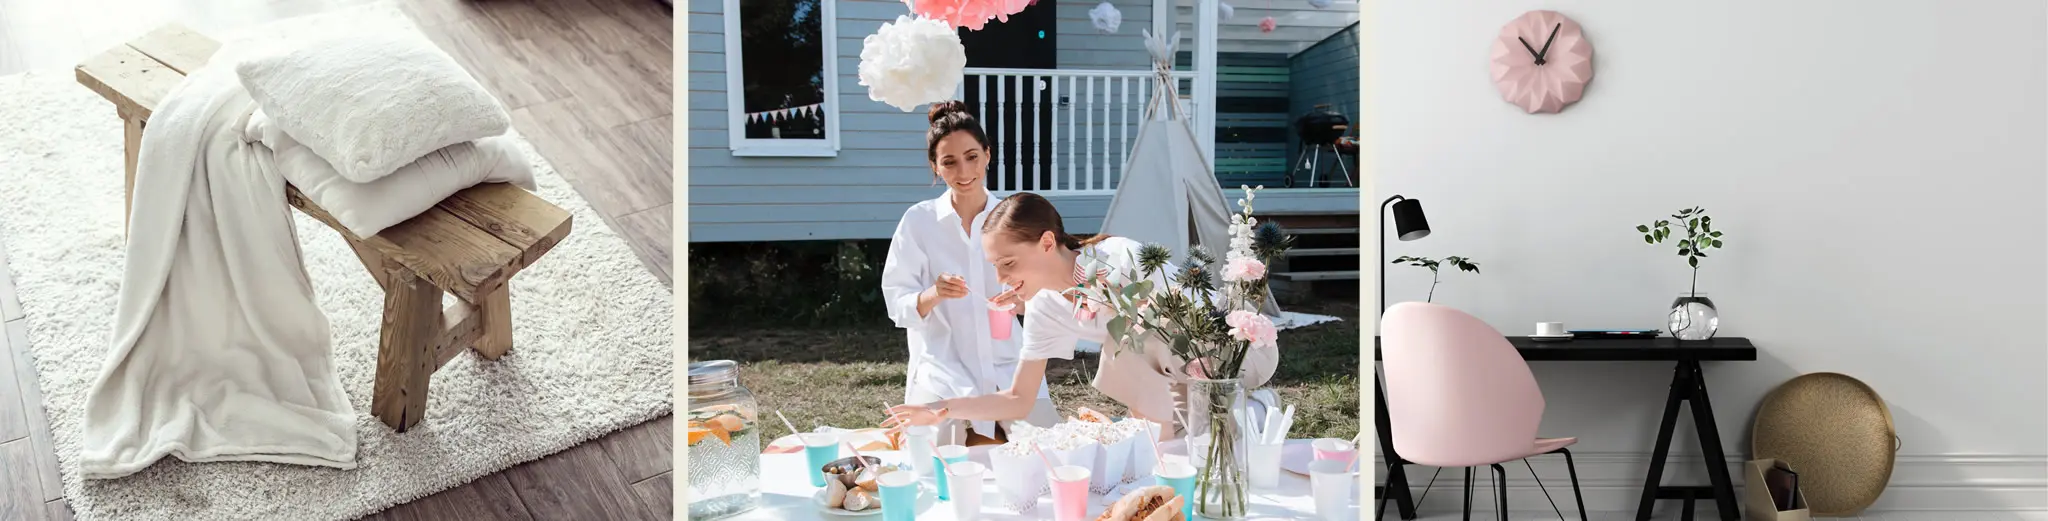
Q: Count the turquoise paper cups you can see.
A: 4